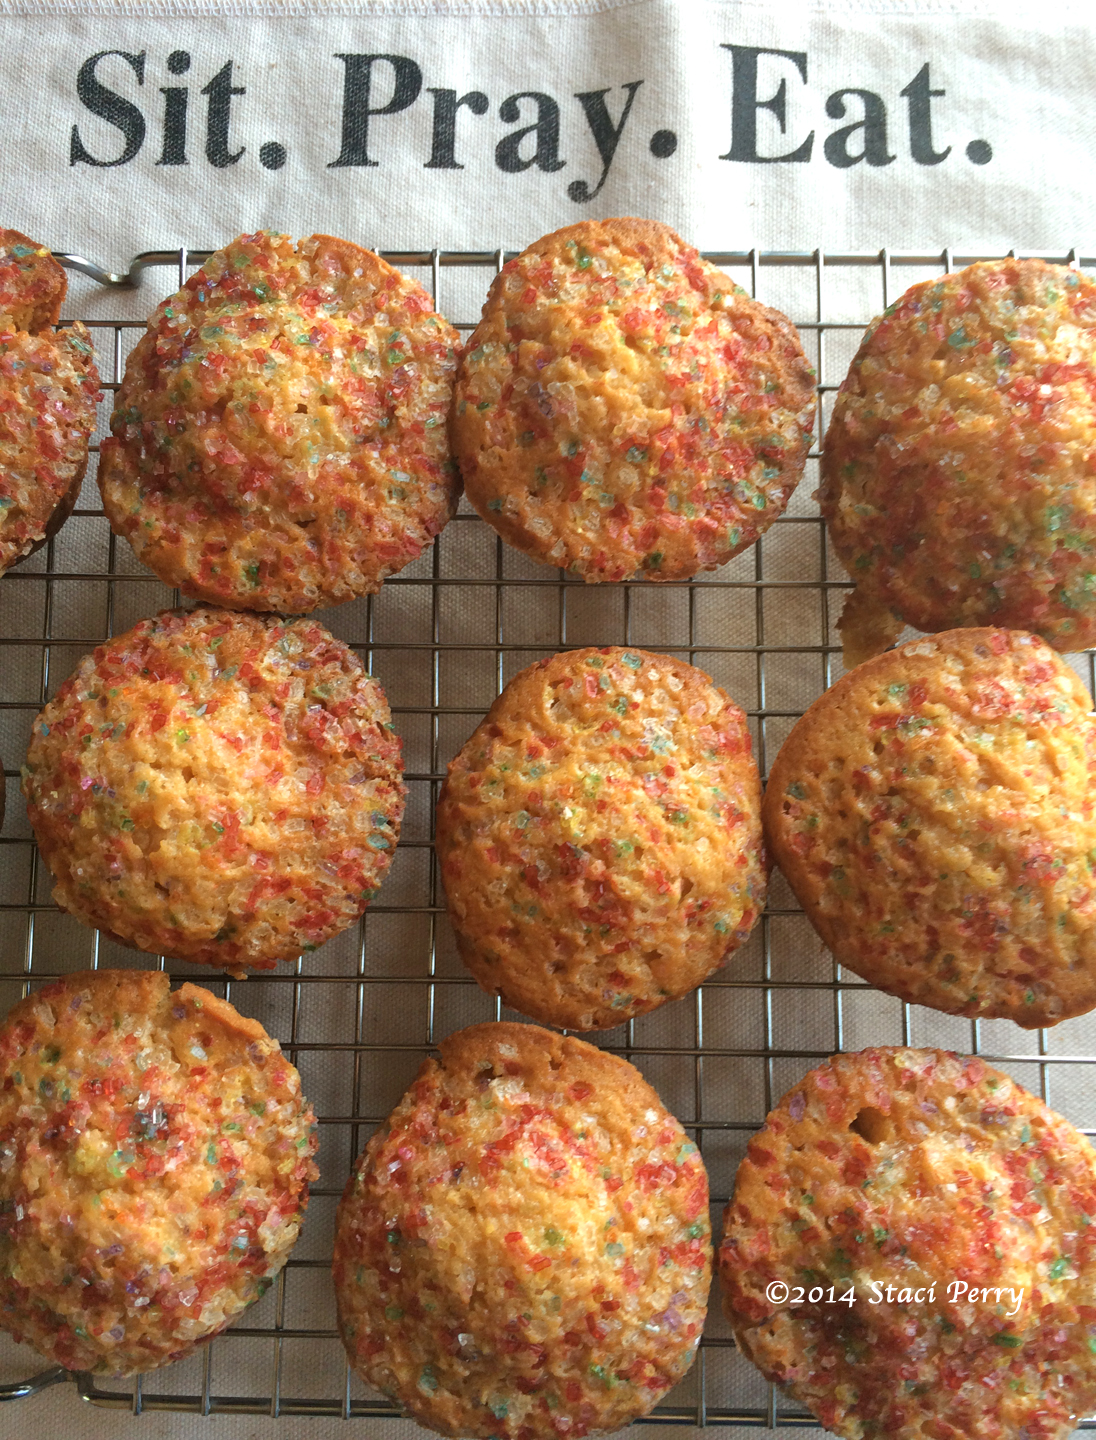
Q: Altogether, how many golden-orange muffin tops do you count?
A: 10